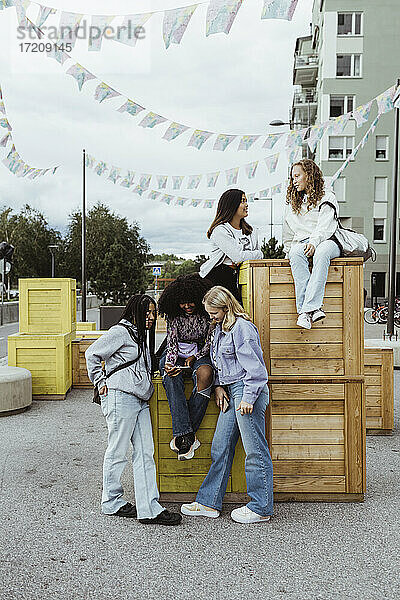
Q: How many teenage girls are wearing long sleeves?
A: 5